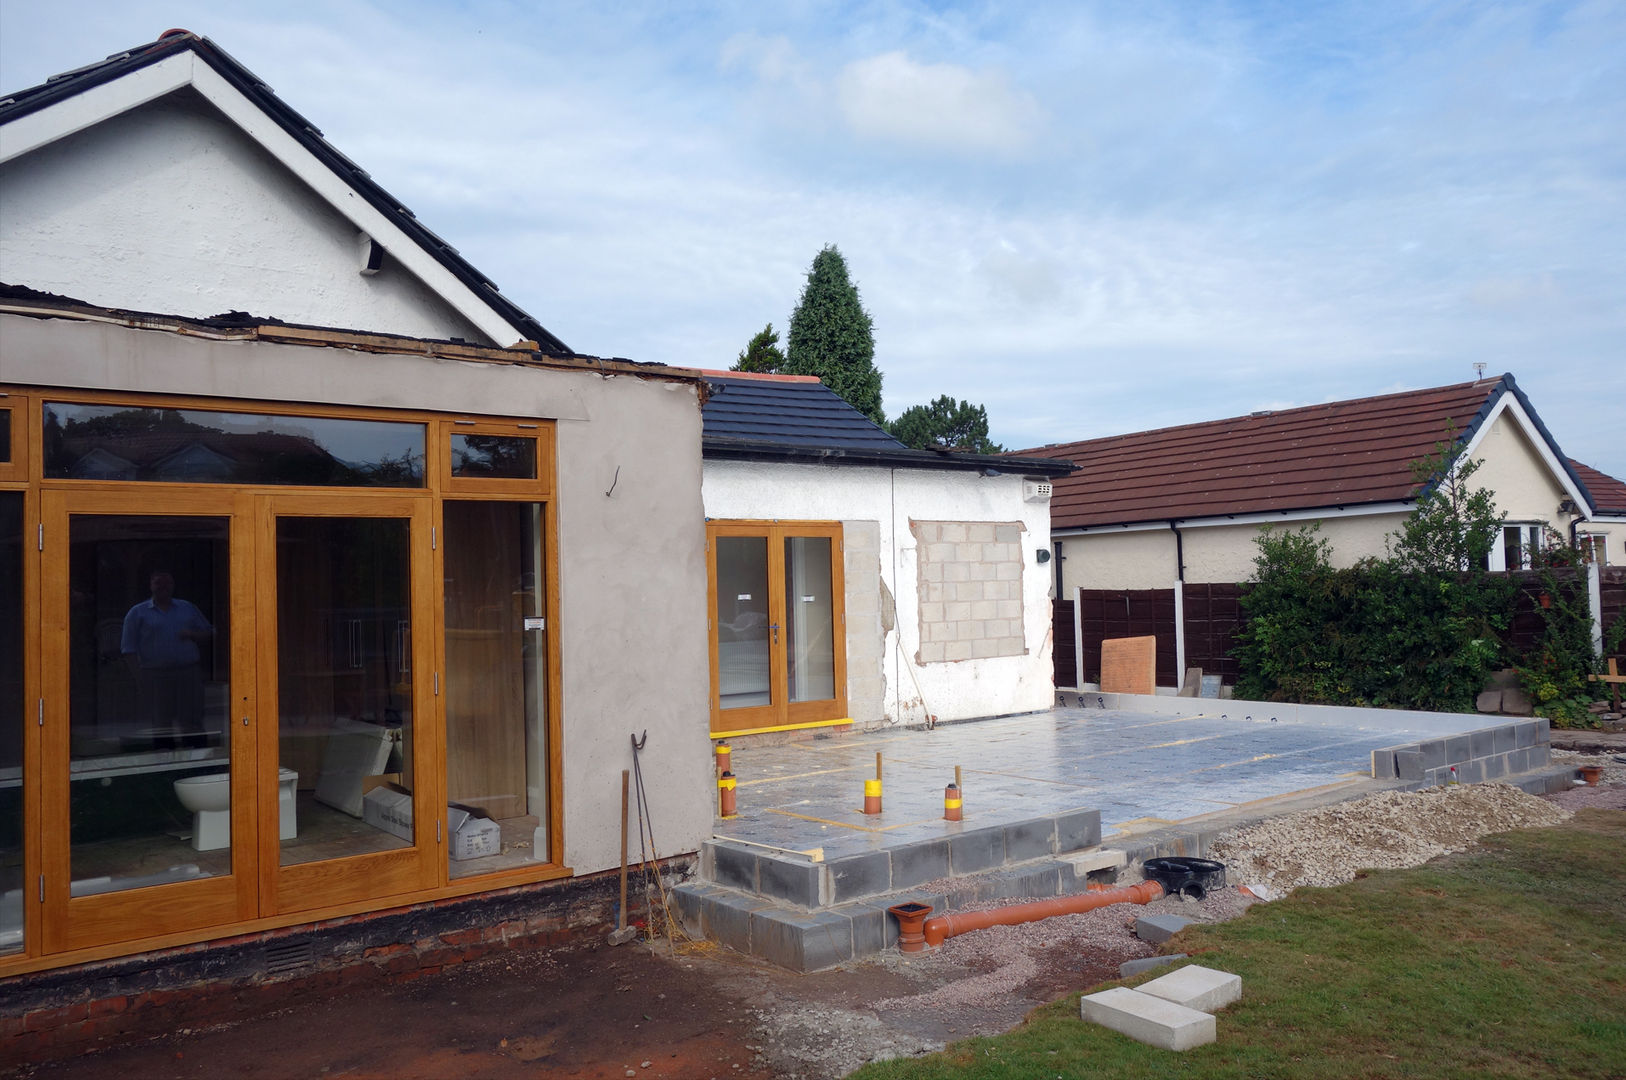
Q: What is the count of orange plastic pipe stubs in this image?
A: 4